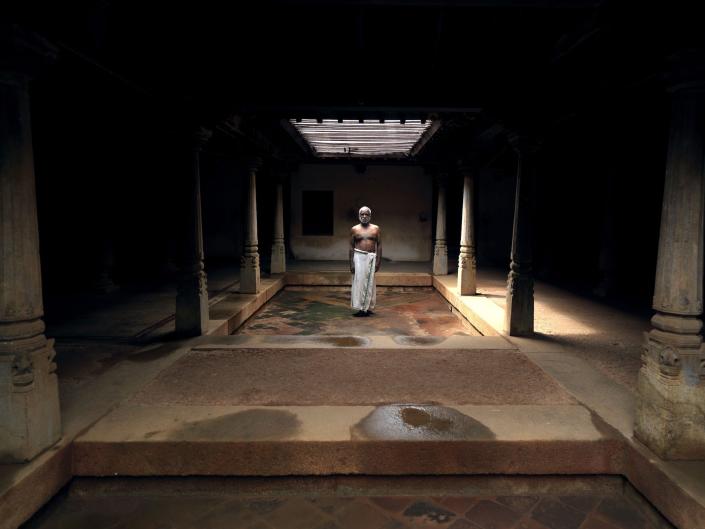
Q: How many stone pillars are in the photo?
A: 8